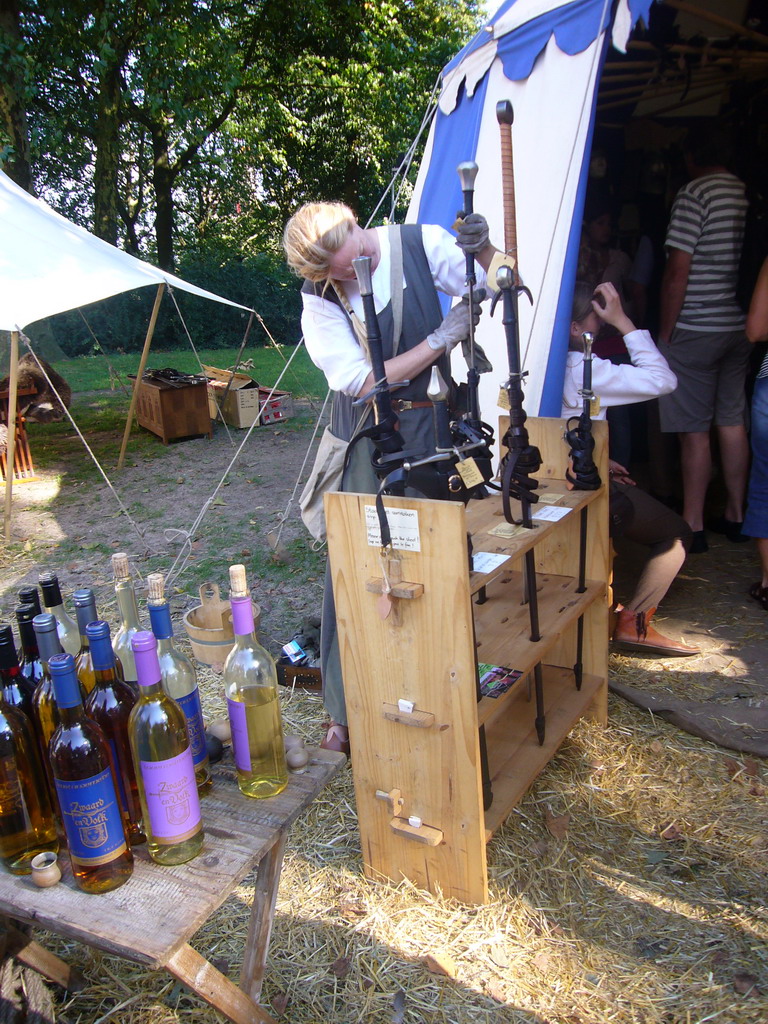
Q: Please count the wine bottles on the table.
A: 13